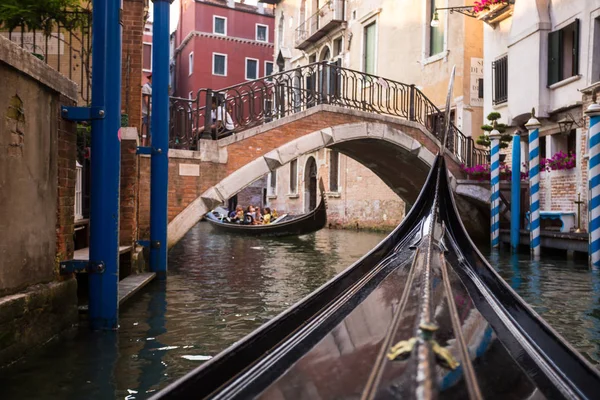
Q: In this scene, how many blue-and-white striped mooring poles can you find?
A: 3